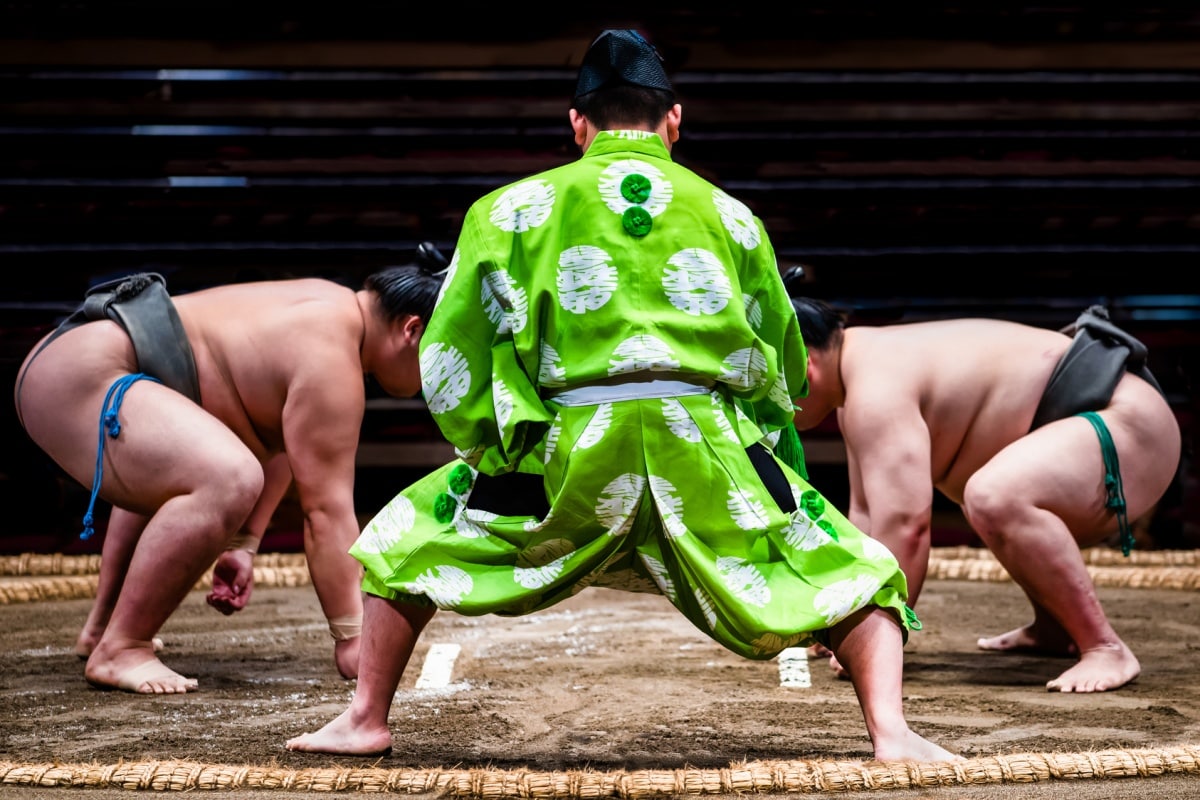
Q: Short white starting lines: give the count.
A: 2